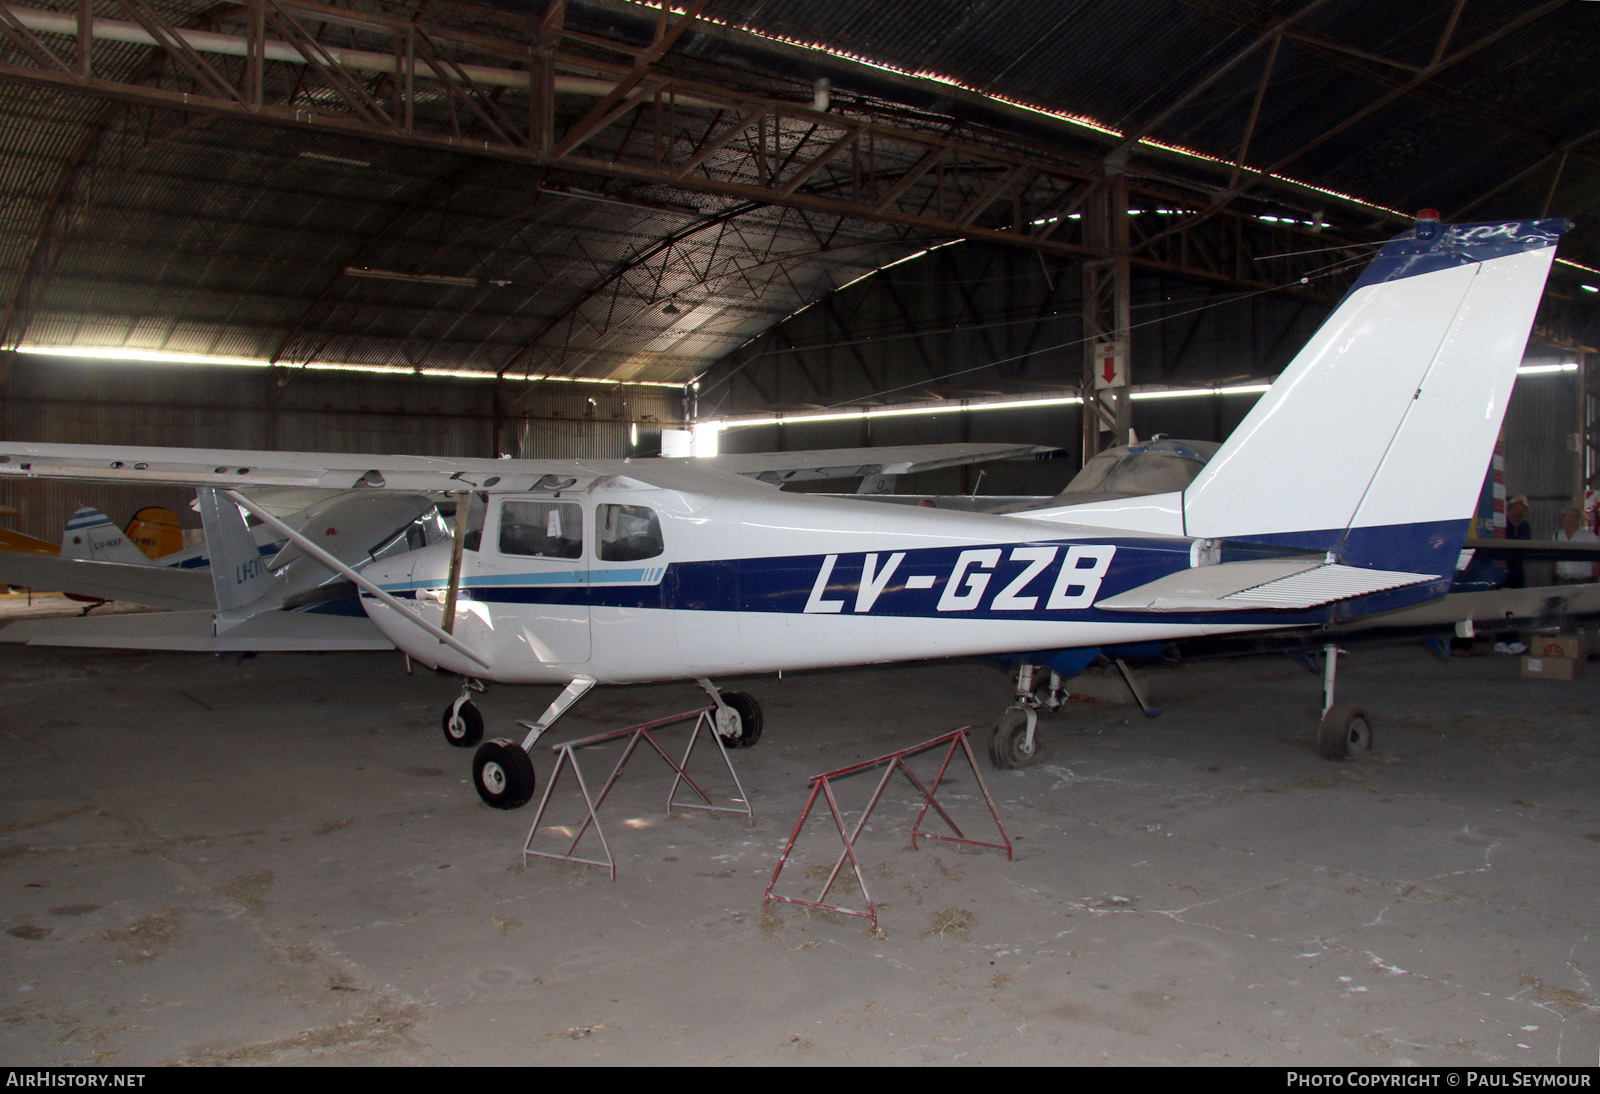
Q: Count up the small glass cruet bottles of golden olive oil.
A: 0